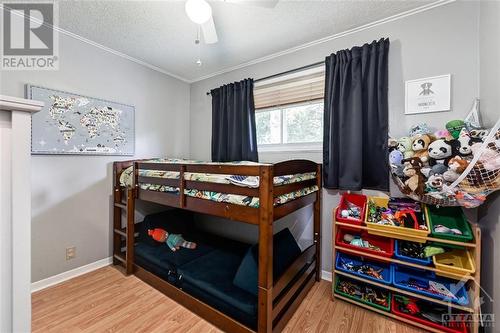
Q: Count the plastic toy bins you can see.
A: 10